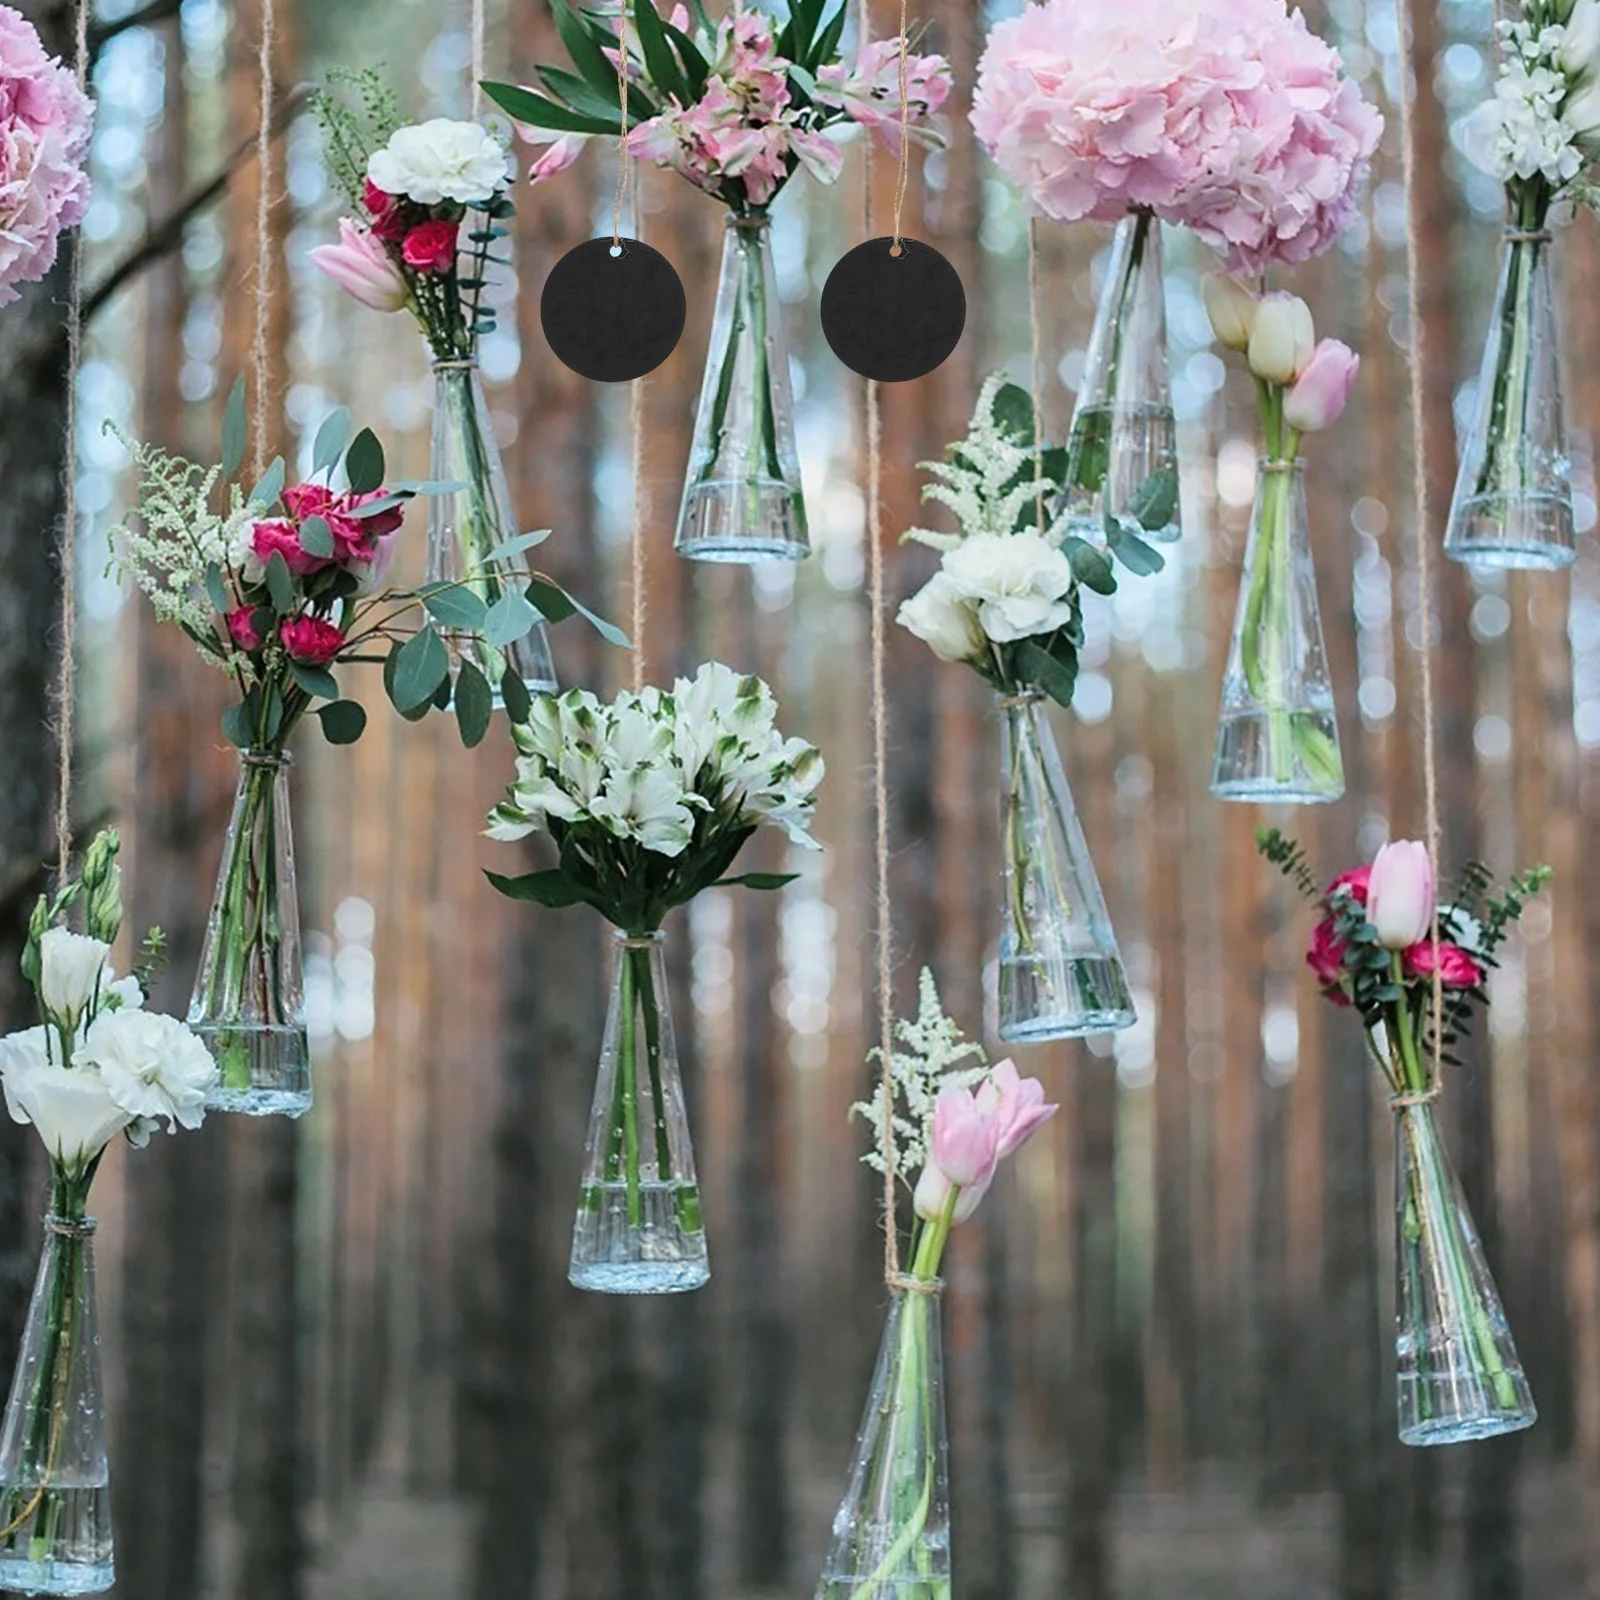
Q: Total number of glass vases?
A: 11